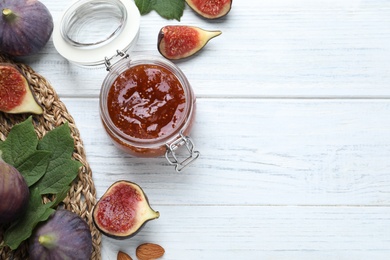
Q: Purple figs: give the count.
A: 3